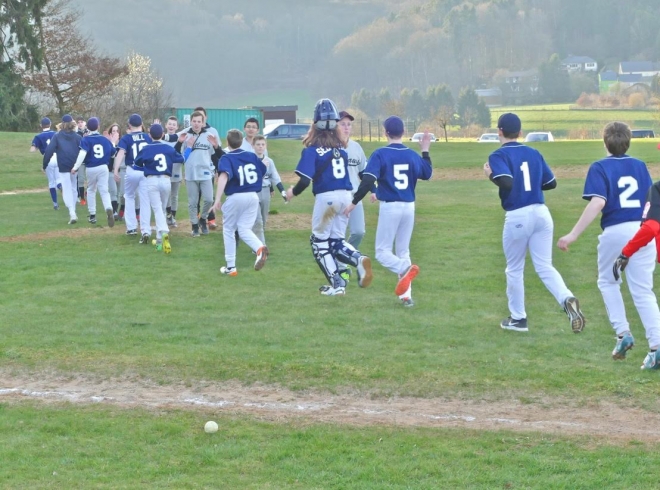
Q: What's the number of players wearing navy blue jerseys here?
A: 9